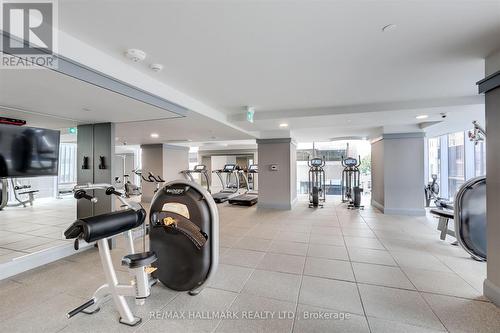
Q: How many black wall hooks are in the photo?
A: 2